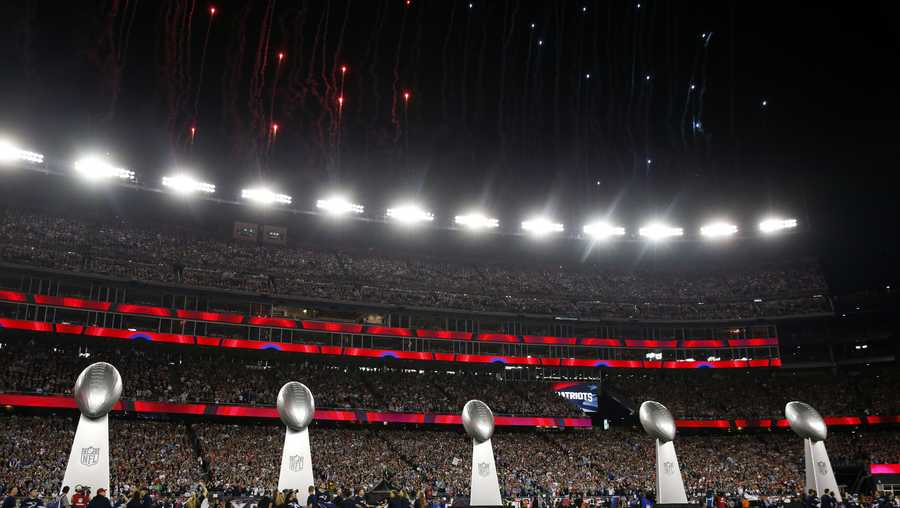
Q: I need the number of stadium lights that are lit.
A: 12